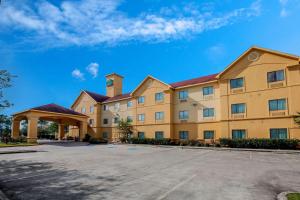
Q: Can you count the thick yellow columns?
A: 4